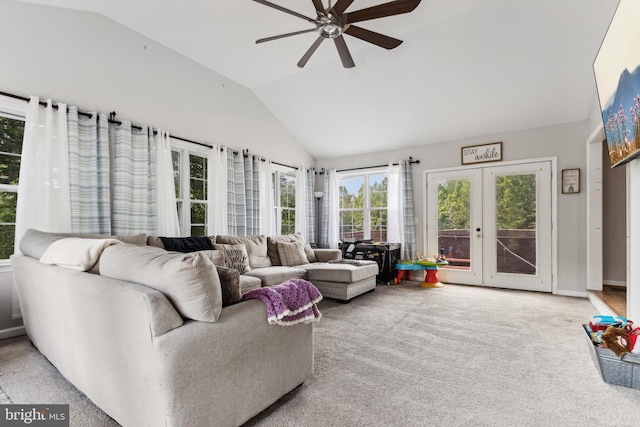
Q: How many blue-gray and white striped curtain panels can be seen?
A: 7